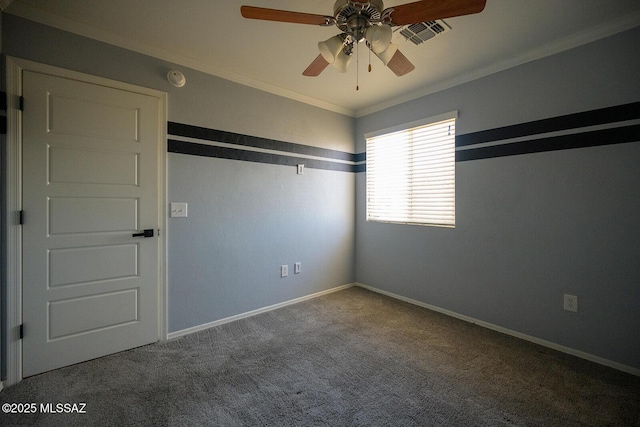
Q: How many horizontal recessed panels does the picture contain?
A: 5